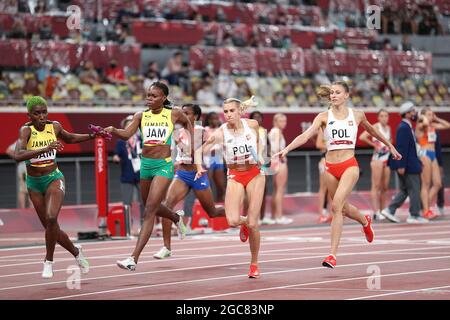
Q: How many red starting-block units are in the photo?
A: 2